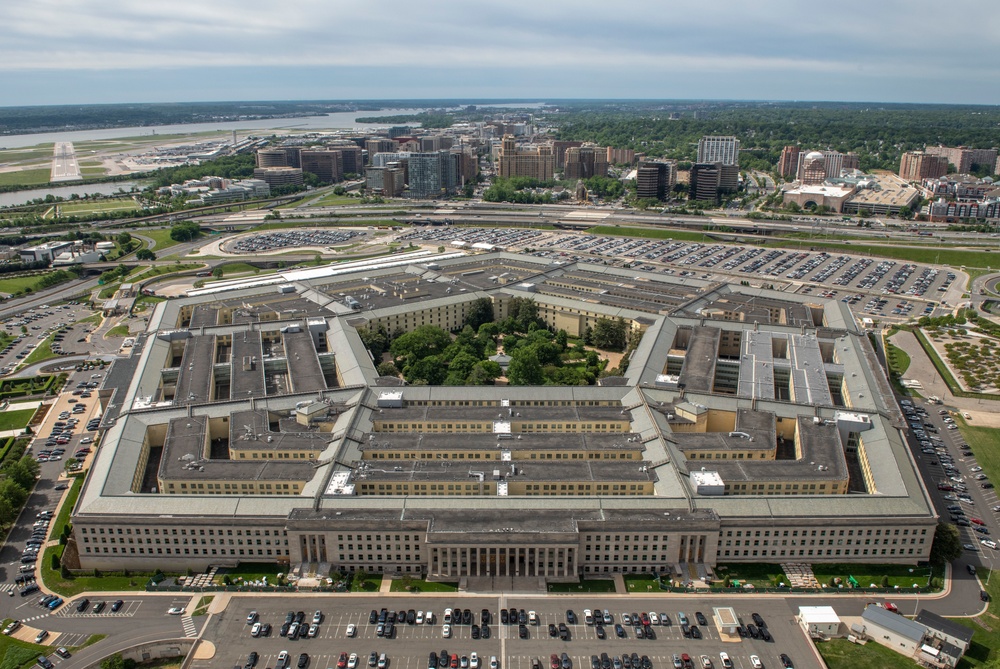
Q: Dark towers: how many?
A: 2